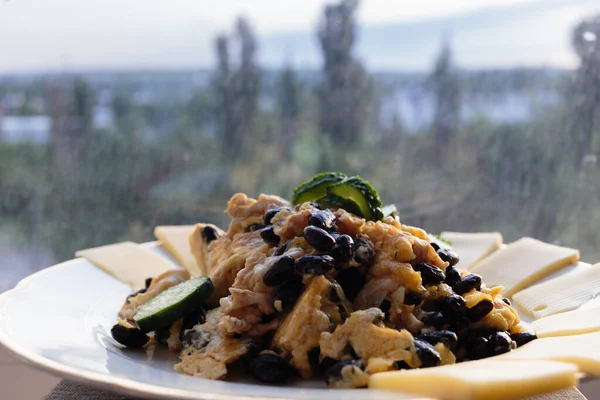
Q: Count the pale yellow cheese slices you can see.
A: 8